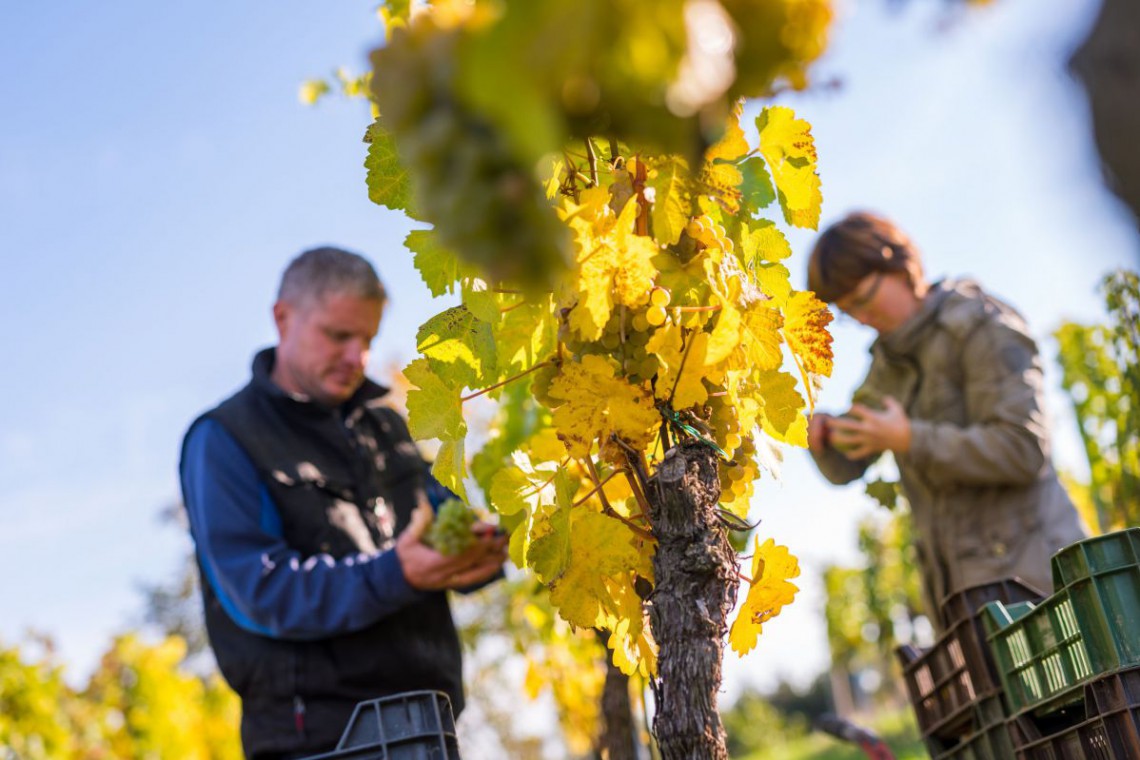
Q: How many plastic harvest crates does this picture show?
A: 5